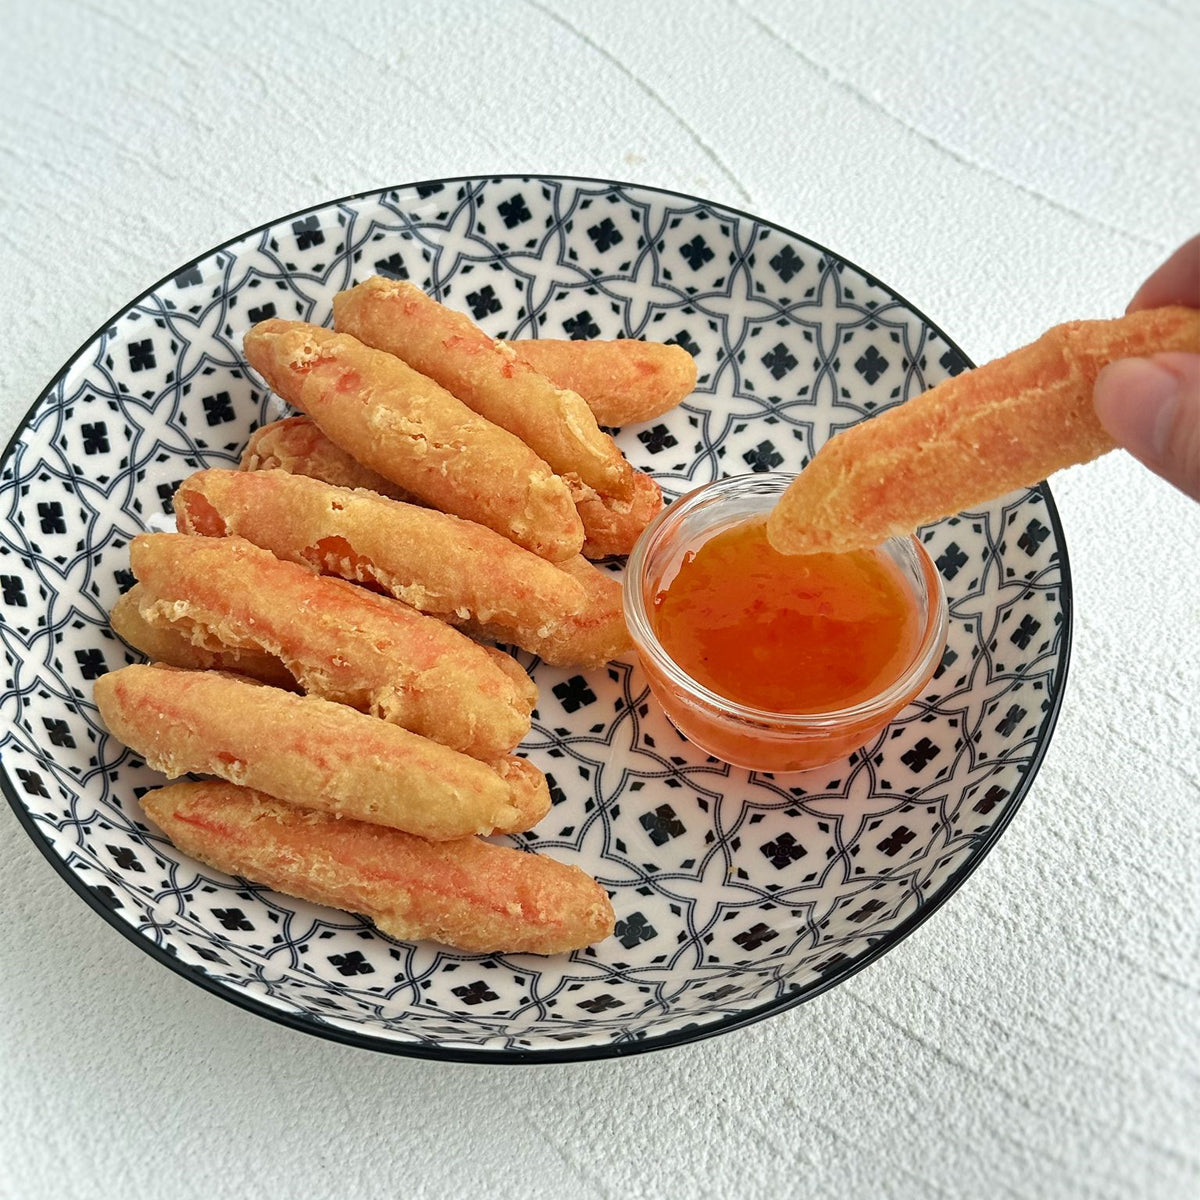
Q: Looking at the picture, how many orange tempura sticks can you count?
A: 12